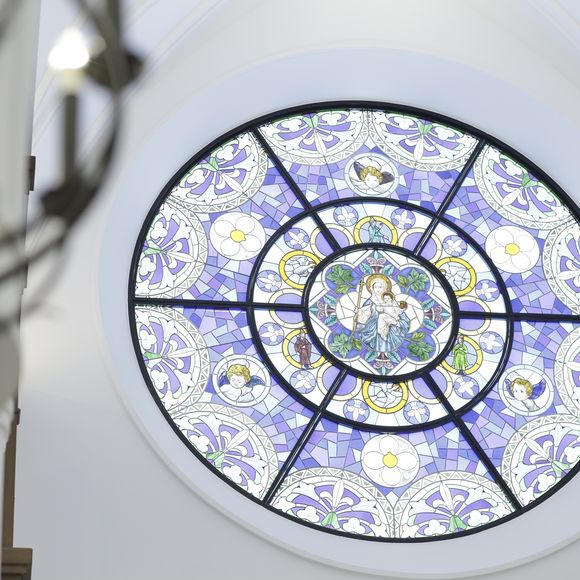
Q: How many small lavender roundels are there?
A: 12